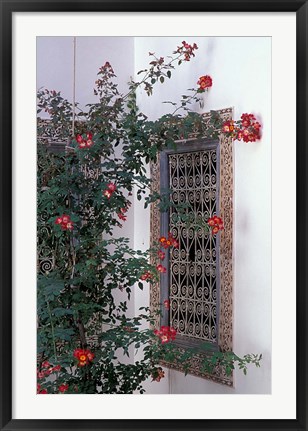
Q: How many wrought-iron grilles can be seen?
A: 2